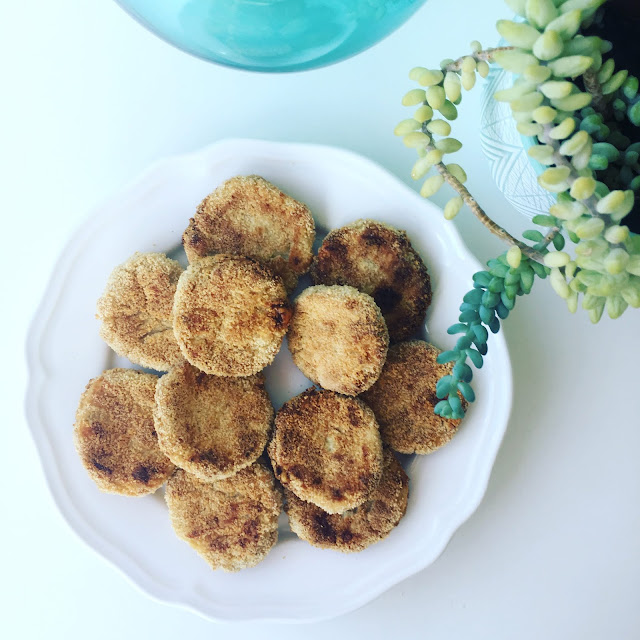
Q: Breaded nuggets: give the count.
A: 11